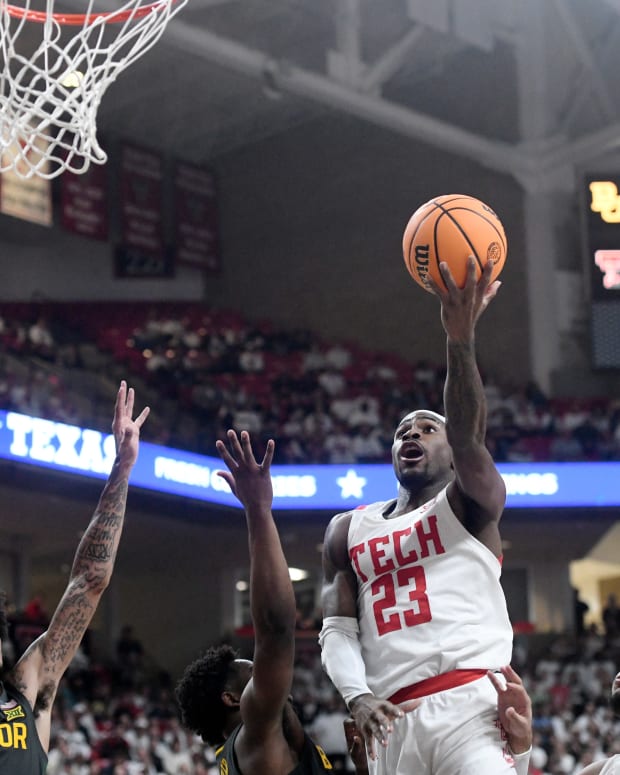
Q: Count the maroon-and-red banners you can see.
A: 3